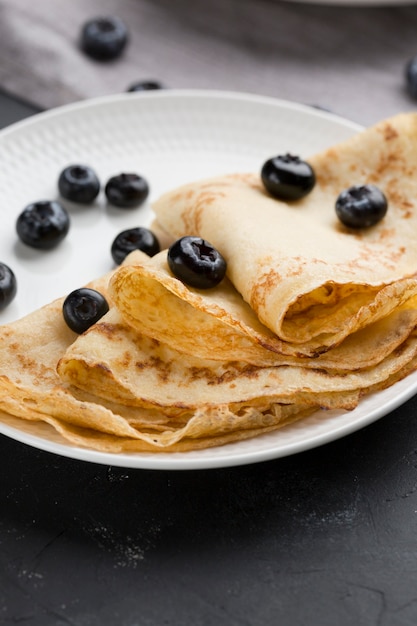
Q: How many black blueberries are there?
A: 12